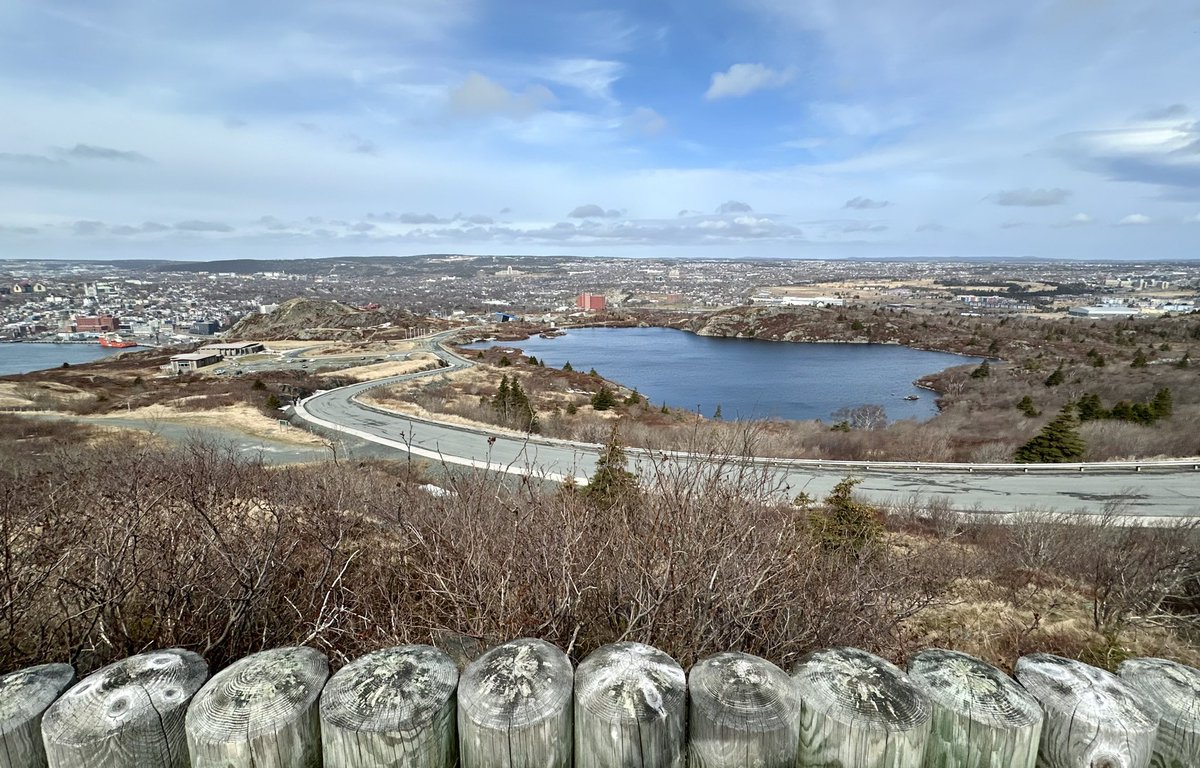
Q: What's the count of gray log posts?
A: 11